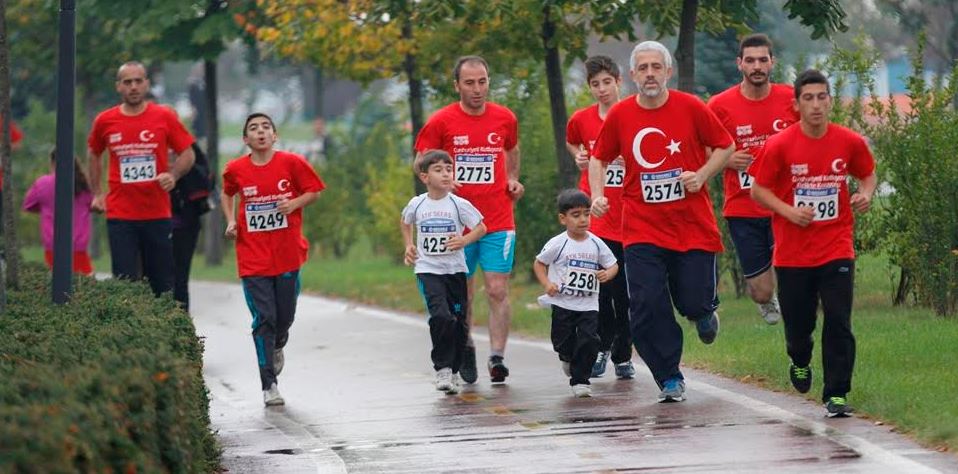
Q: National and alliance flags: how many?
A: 6